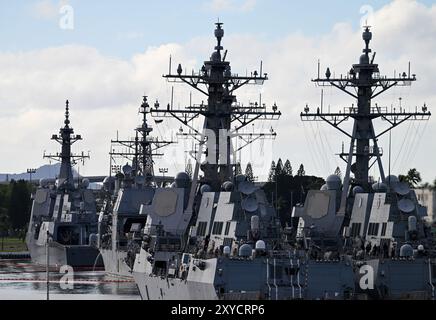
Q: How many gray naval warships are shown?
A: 4